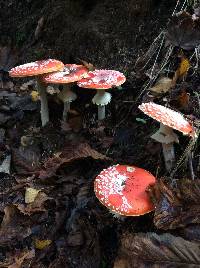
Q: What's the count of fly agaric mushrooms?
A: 5